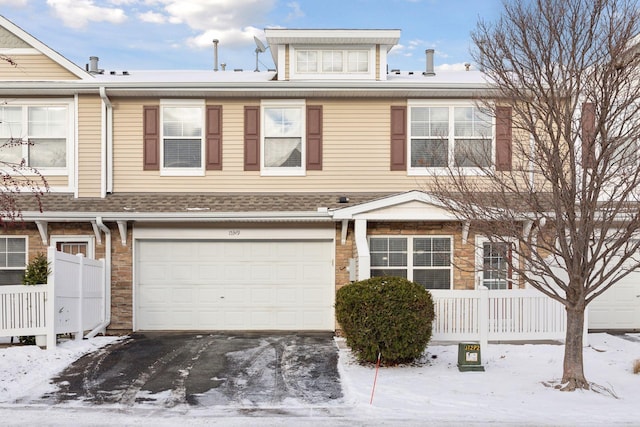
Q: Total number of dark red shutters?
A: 7